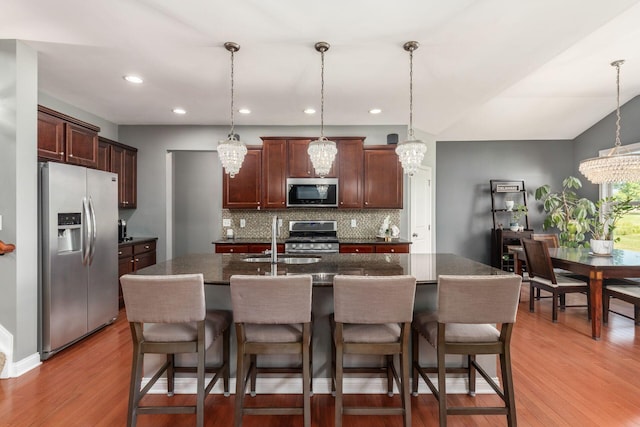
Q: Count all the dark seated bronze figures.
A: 0